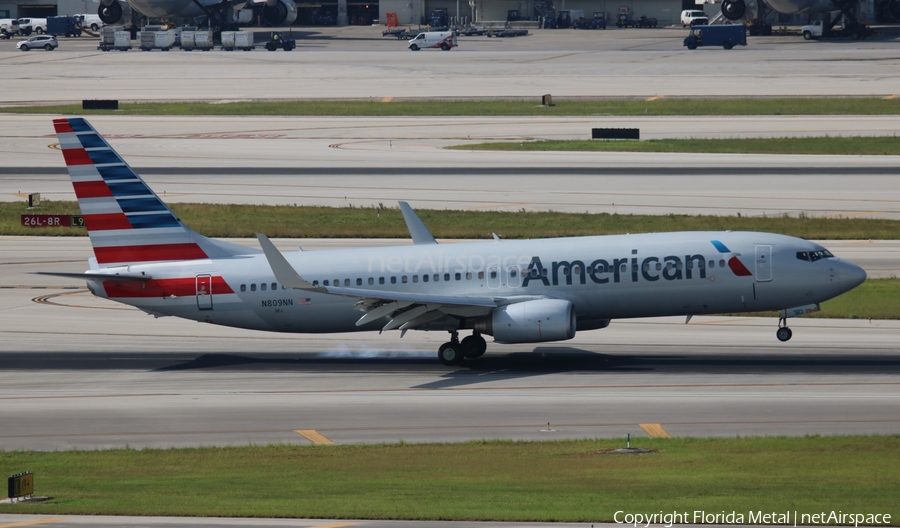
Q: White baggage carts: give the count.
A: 4